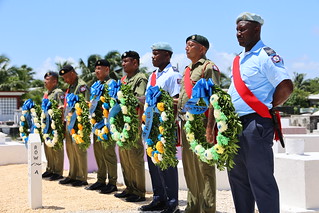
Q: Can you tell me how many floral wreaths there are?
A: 7